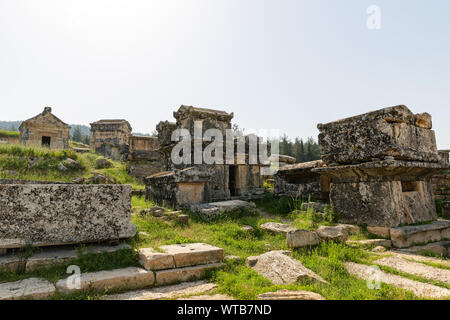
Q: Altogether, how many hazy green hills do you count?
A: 1